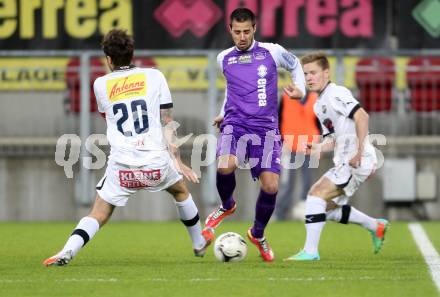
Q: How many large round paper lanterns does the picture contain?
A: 0